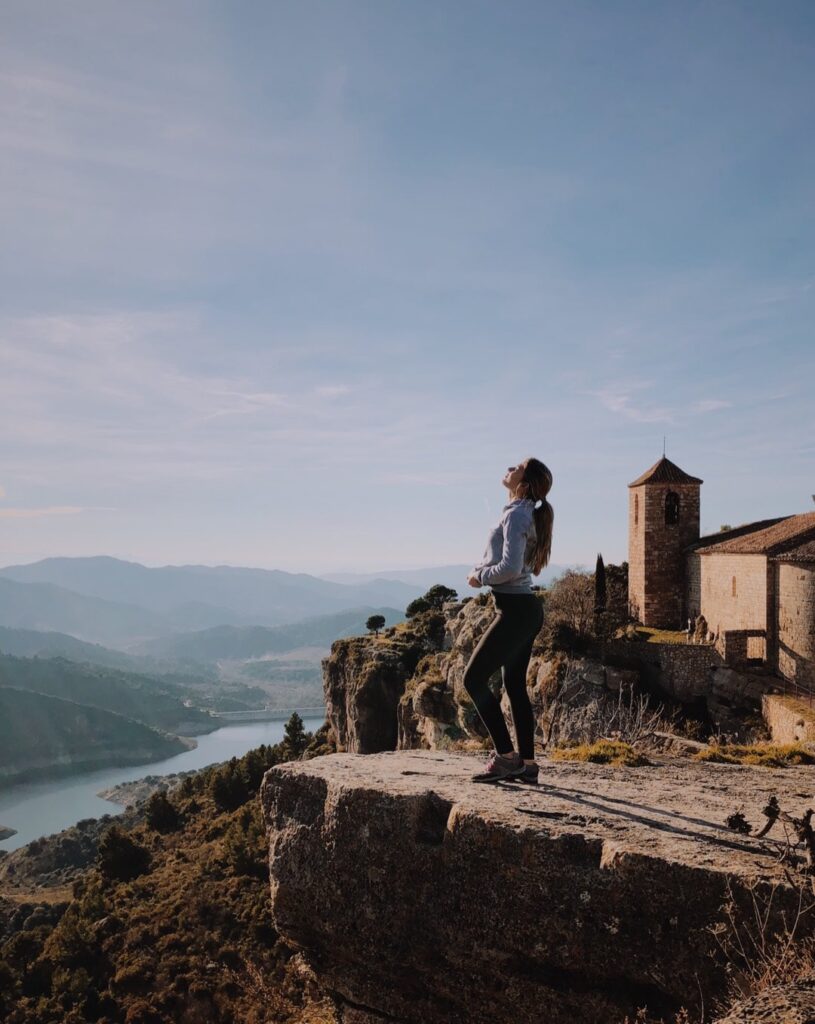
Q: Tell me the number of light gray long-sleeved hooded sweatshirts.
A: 1